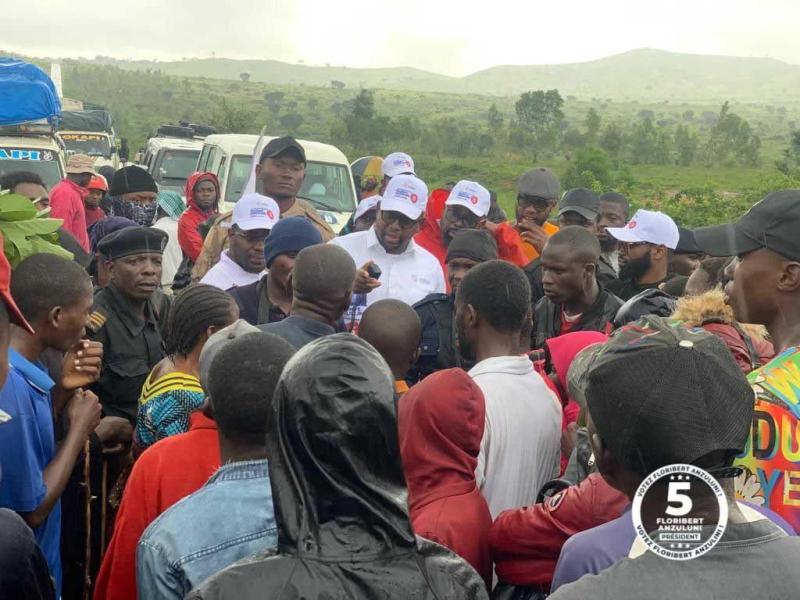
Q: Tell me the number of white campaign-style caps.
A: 6